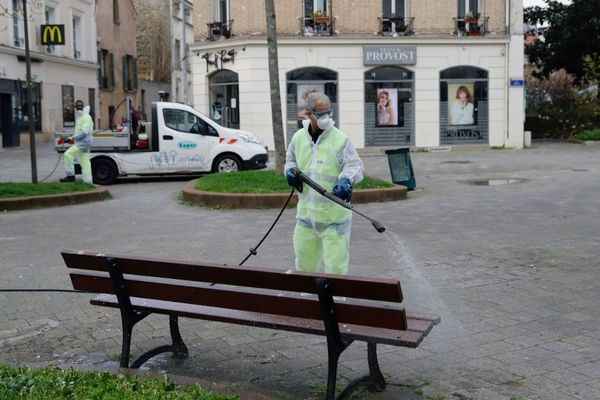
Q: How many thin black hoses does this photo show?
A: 2